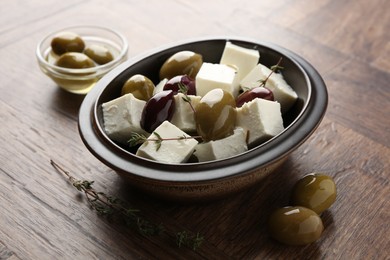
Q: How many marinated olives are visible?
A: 11